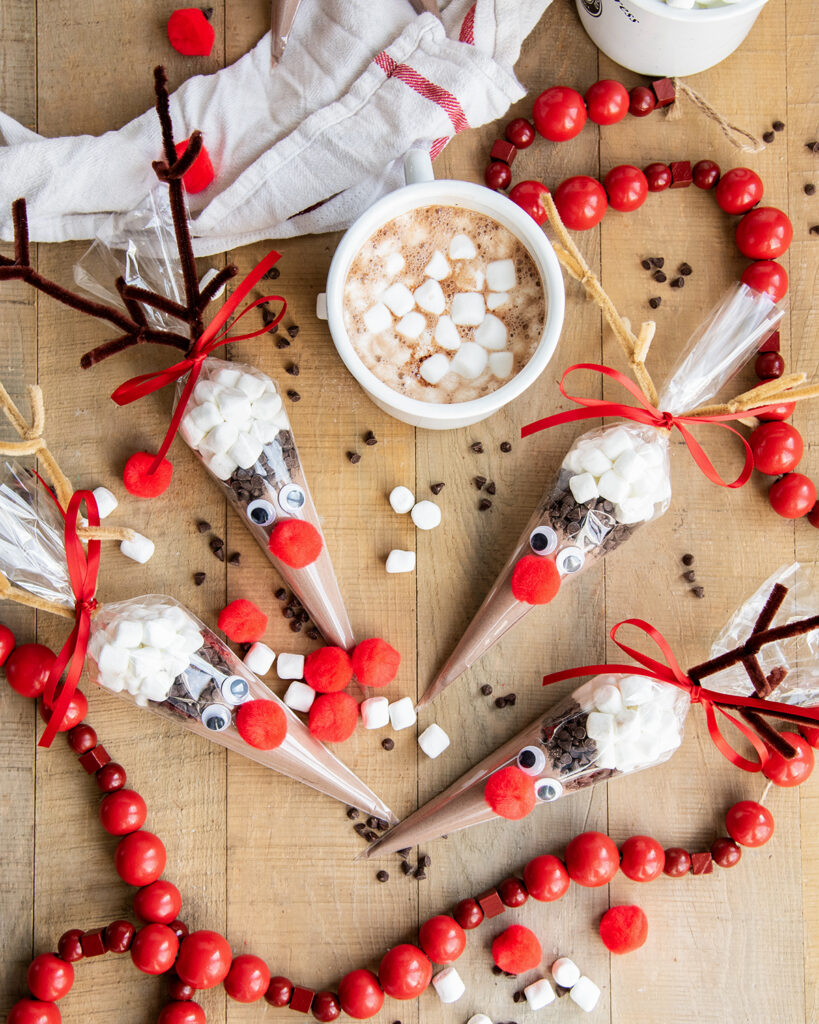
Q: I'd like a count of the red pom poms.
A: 13